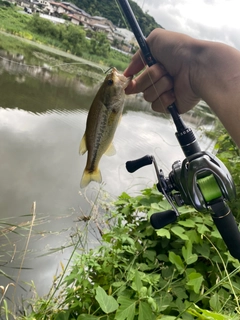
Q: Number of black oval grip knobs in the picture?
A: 2